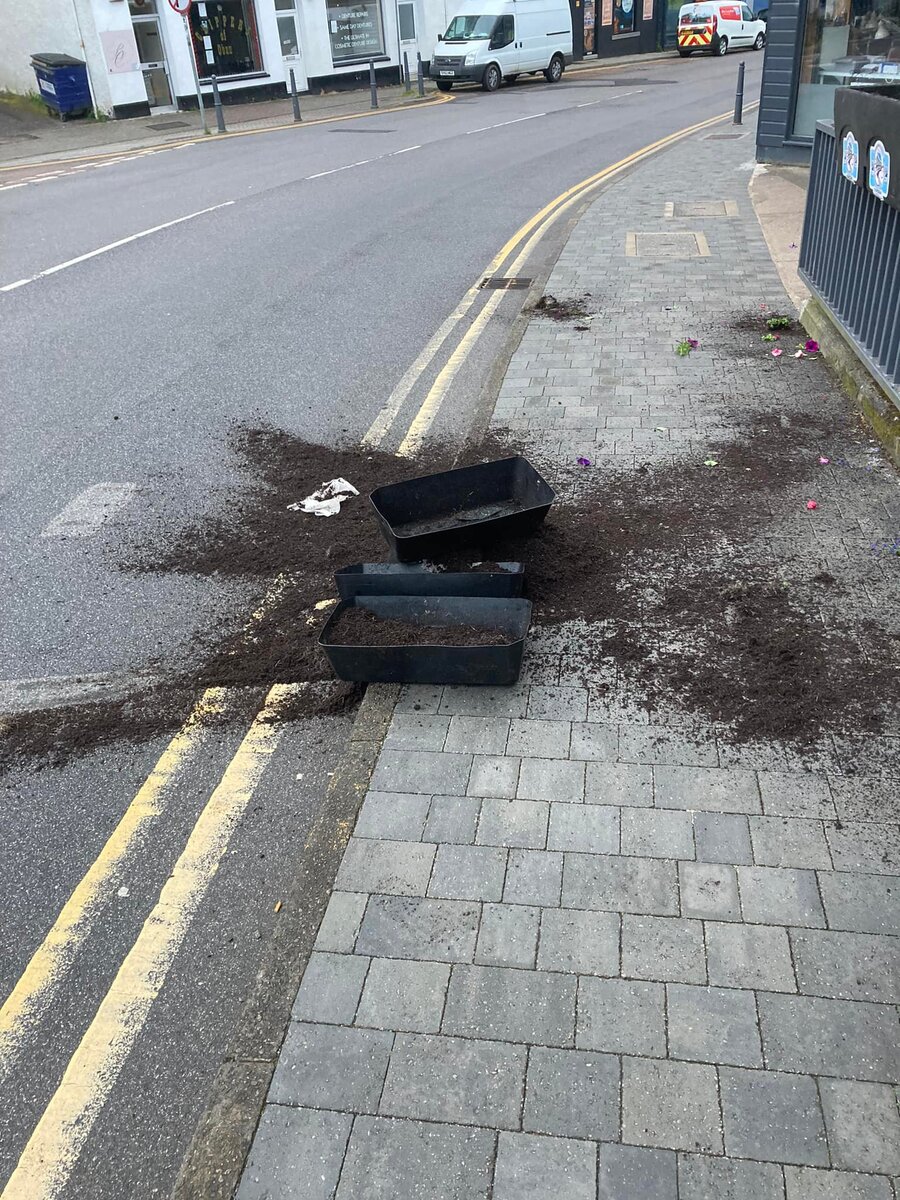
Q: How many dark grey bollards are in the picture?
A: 6